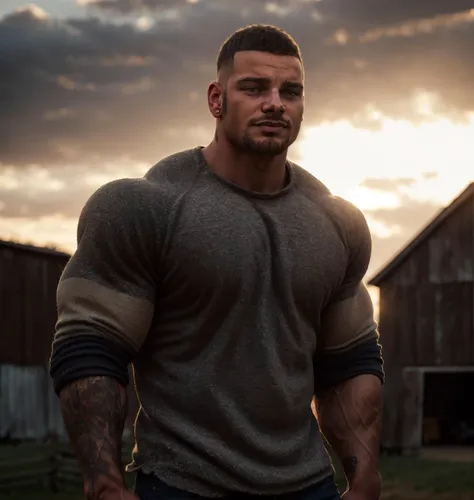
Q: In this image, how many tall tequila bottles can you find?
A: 0